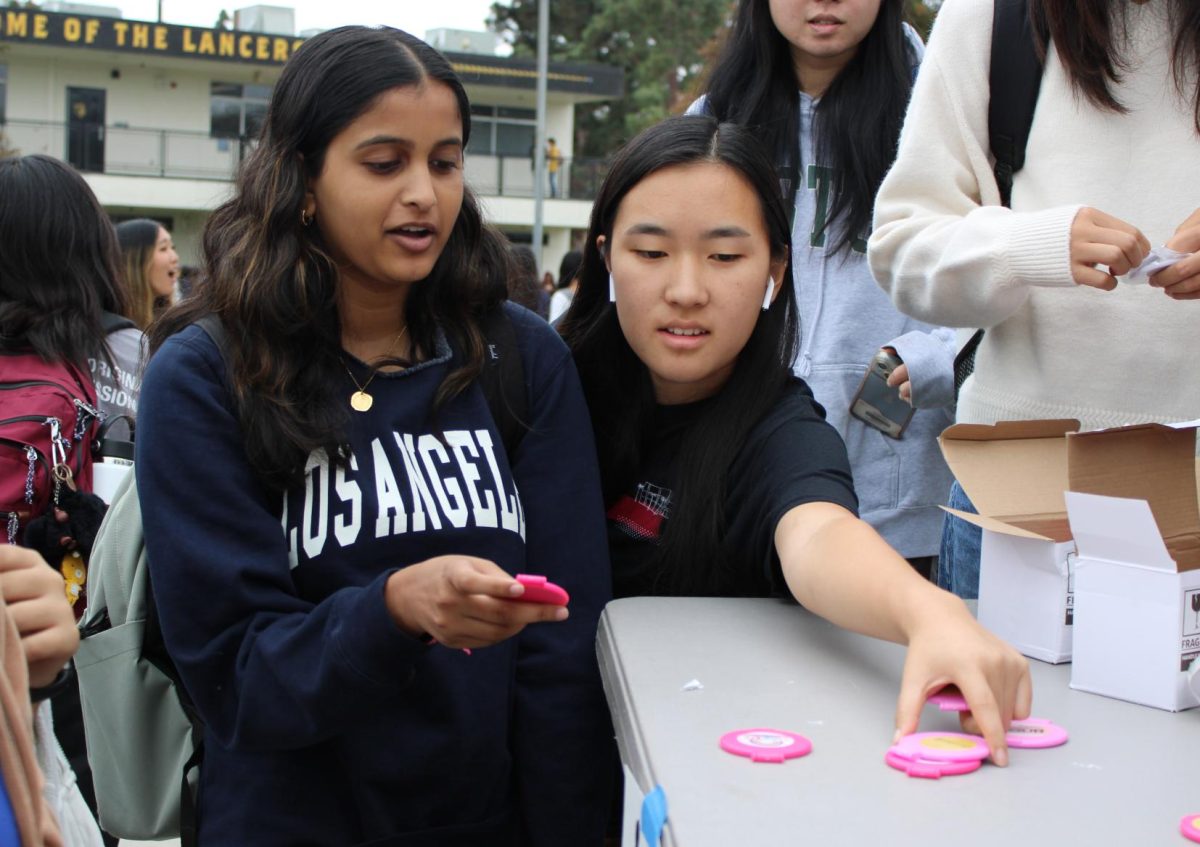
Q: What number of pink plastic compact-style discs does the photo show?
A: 7